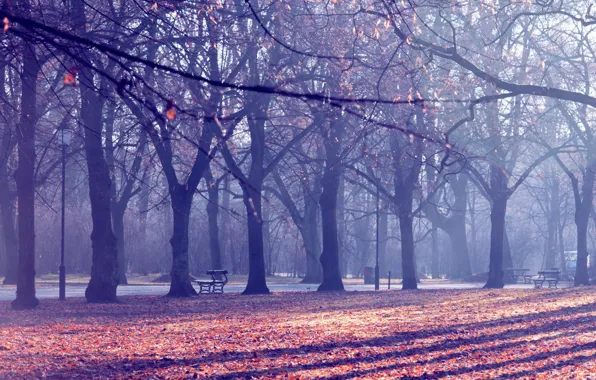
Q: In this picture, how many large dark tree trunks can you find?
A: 8